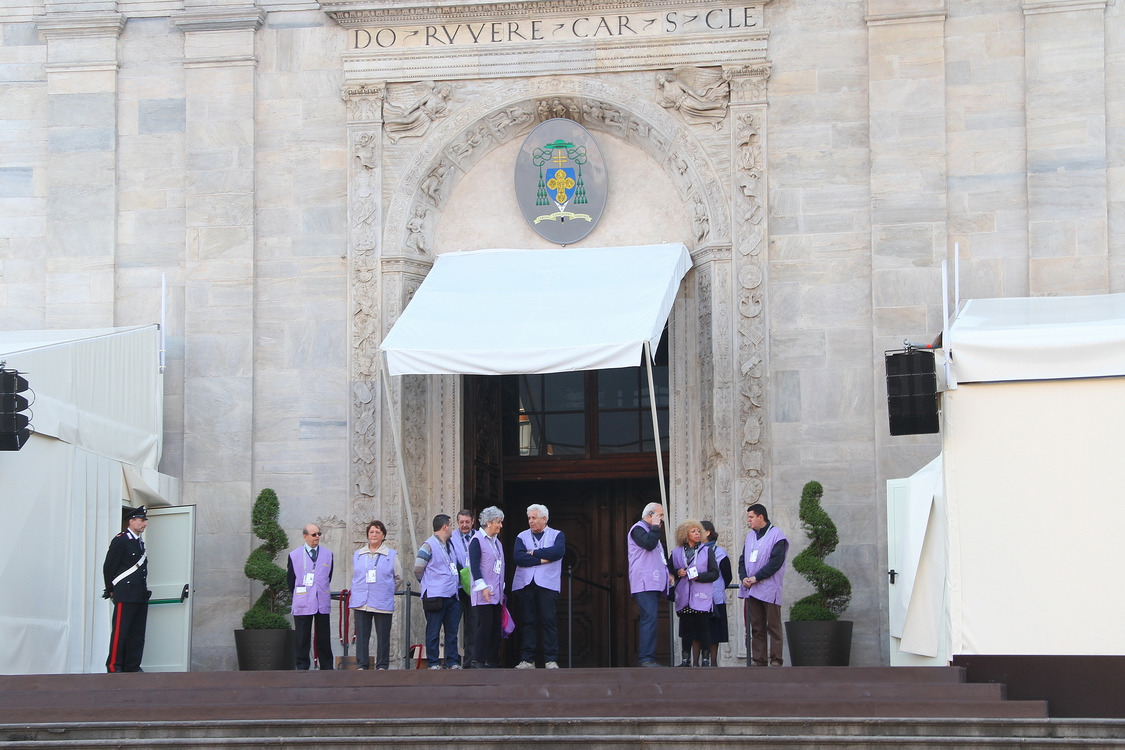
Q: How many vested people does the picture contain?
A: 10